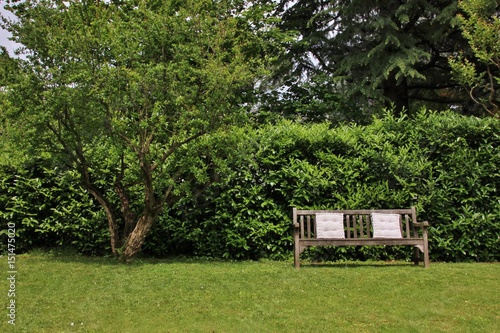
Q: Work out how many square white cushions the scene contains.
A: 2